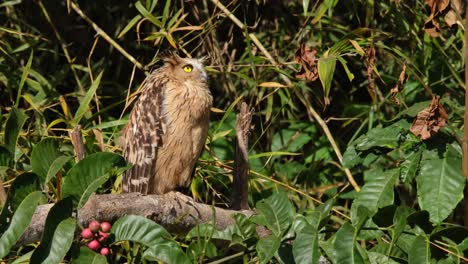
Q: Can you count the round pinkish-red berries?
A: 6